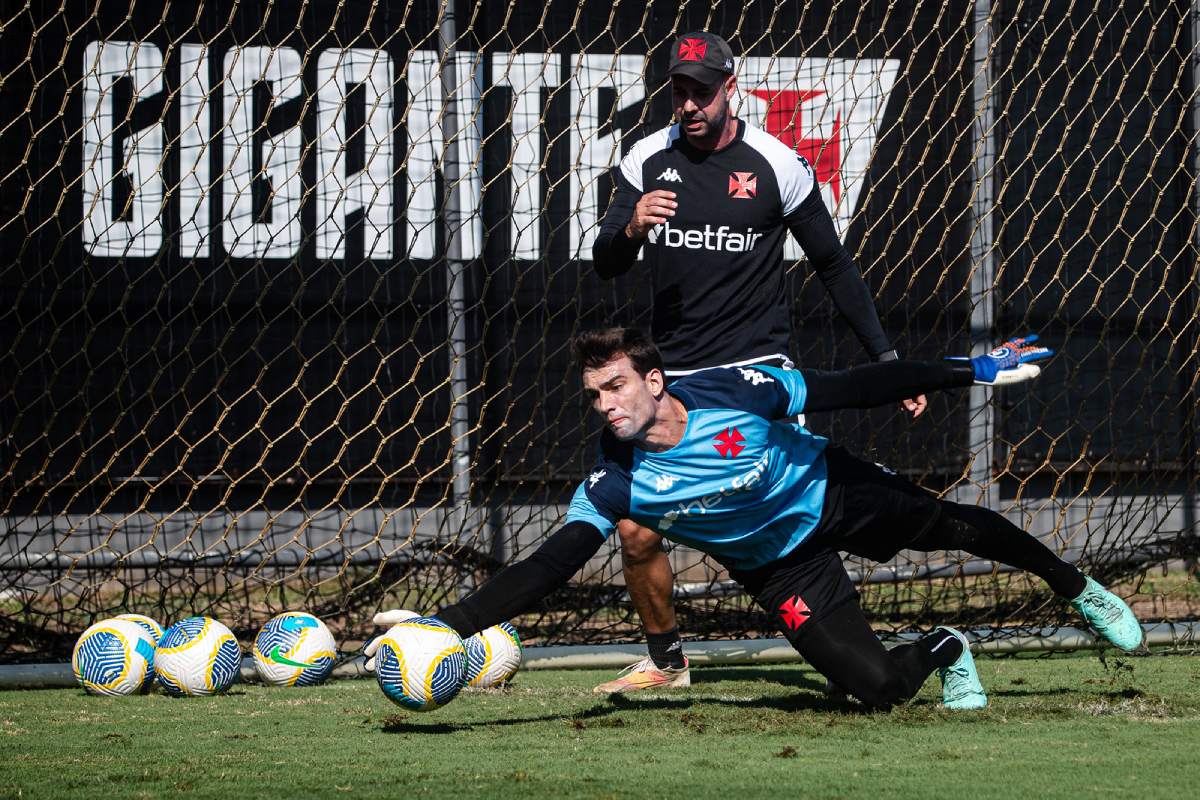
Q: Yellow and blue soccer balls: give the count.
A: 6